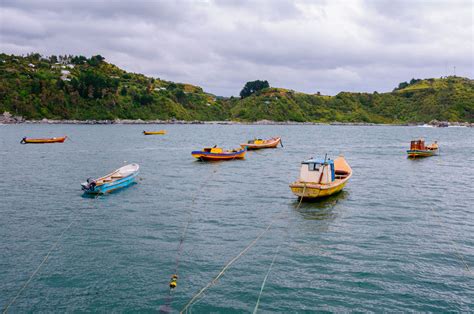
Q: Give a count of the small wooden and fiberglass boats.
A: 7